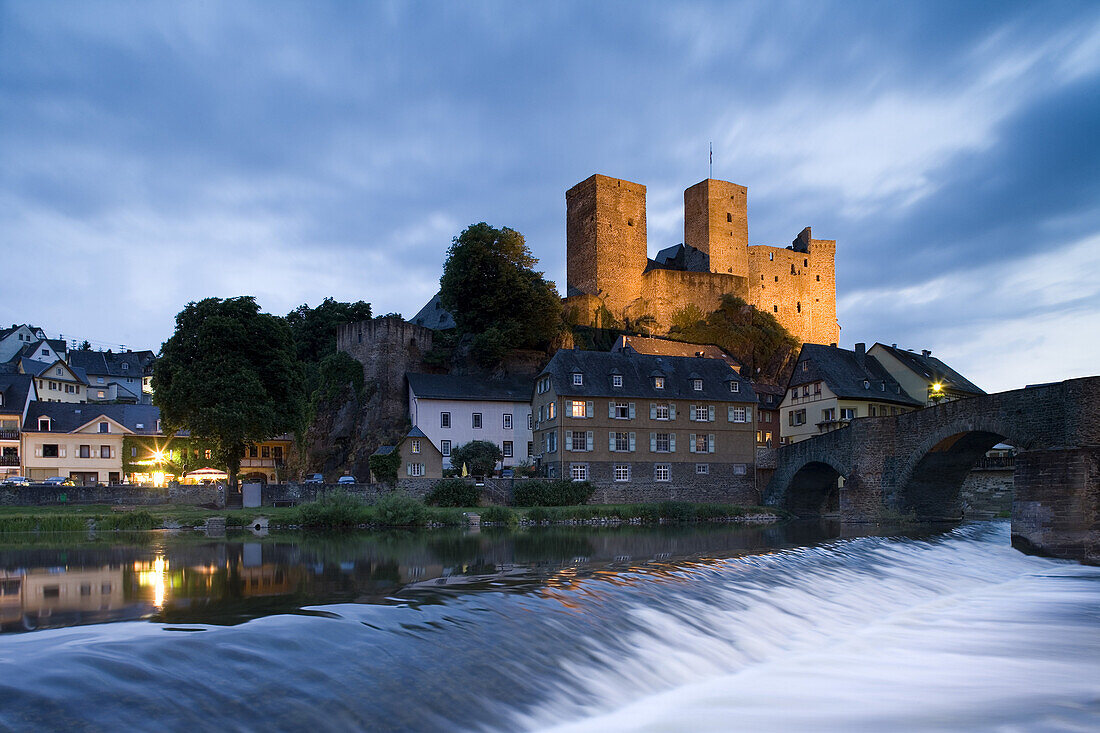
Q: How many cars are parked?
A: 4